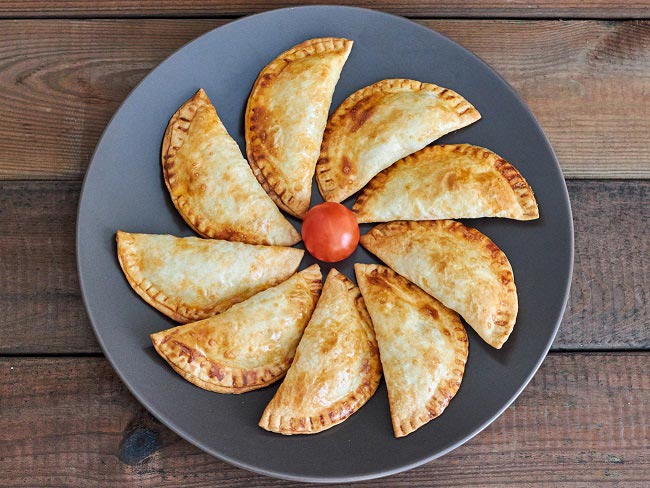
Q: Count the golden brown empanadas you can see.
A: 9